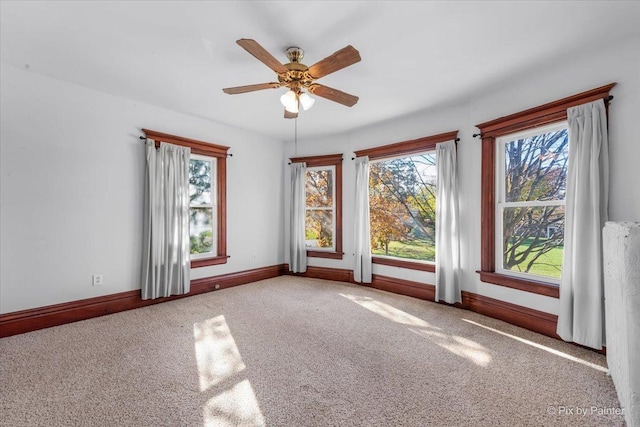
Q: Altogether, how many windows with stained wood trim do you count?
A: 4